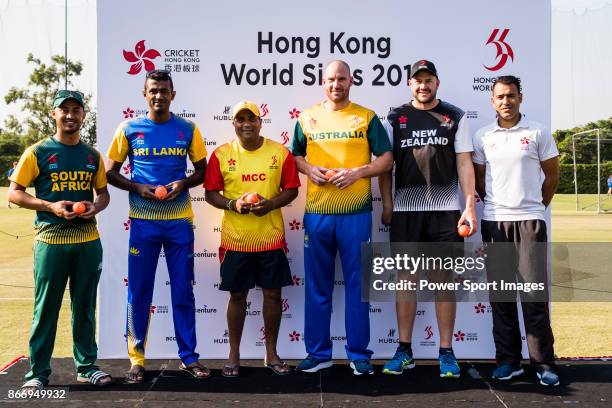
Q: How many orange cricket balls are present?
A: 5